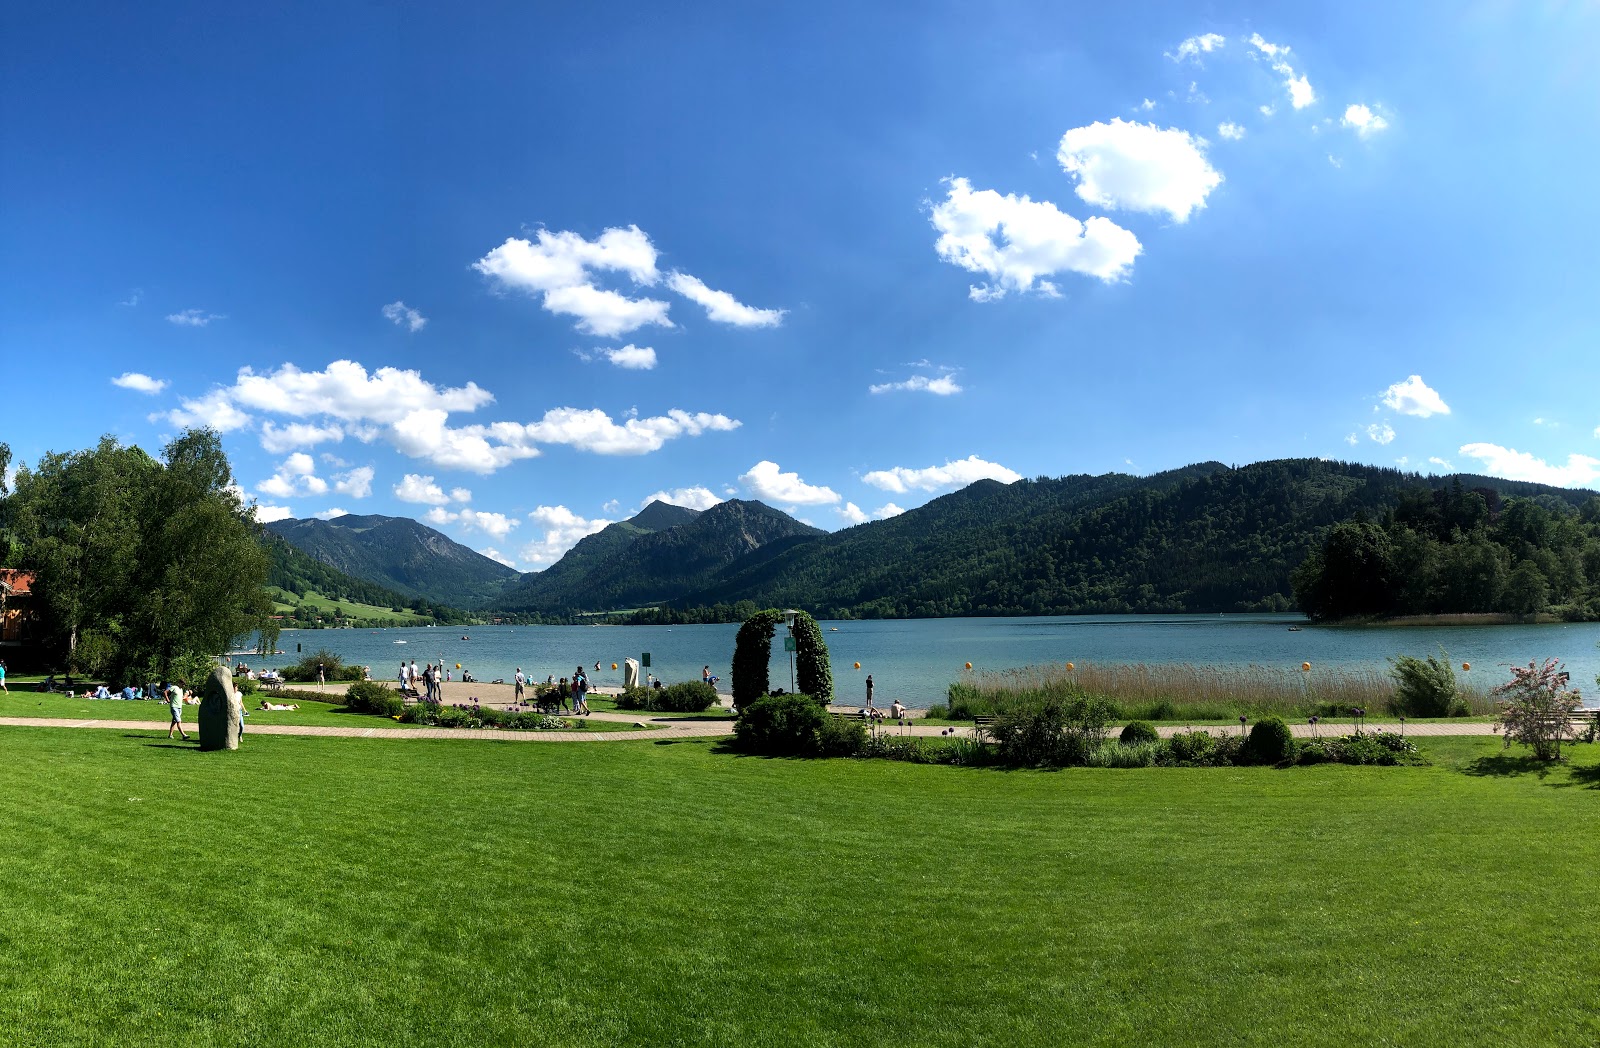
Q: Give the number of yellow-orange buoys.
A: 7